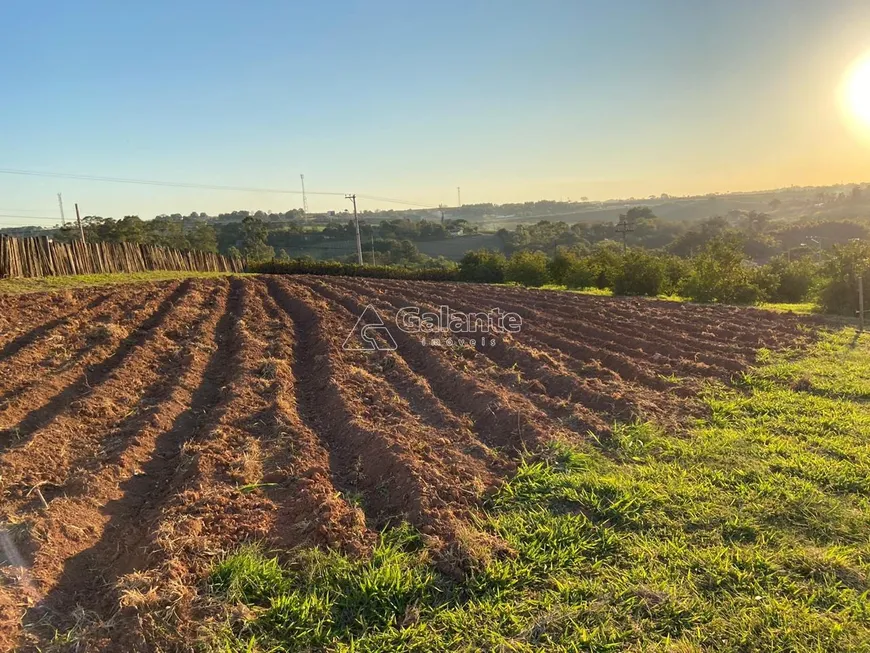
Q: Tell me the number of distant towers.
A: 3